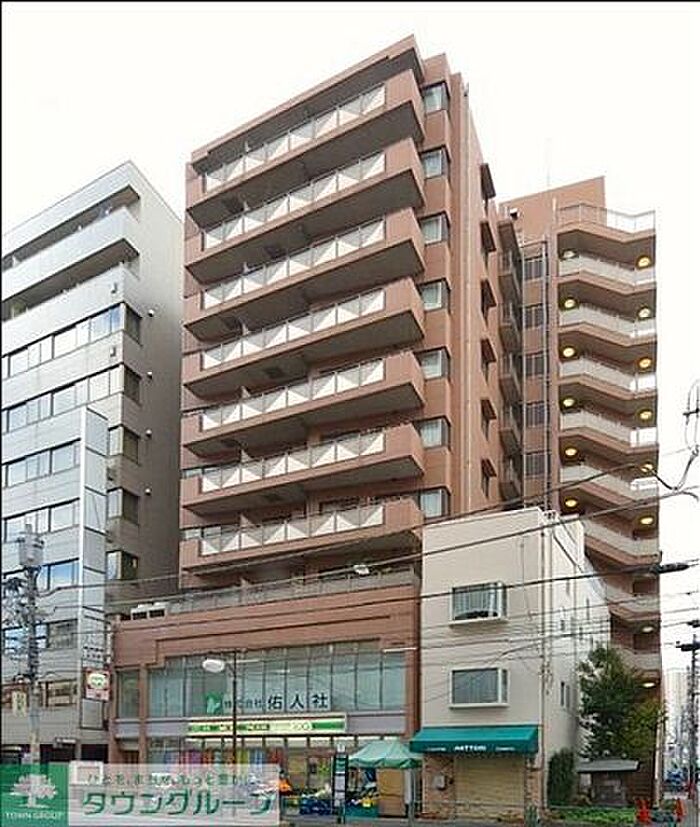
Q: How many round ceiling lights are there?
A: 14